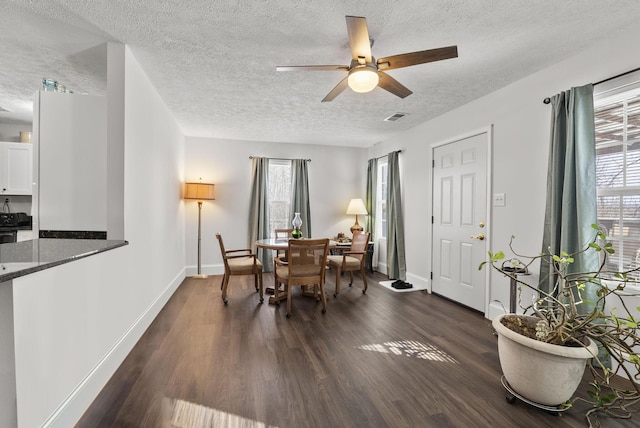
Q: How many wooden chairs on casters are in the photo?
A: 4